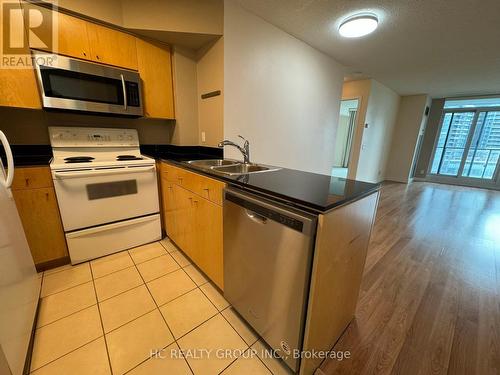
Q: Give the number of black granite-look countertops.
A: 2